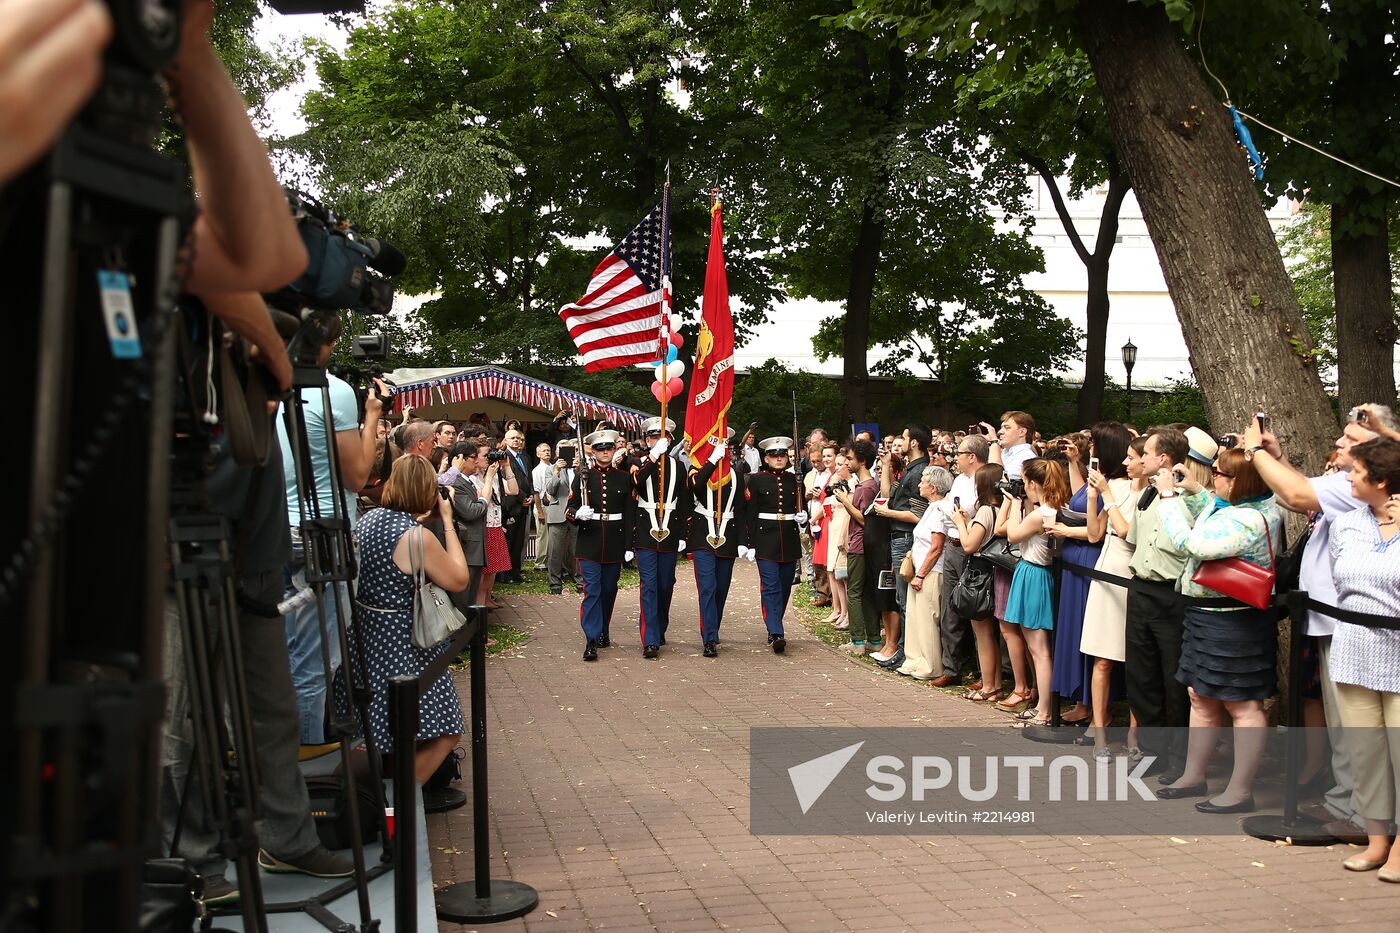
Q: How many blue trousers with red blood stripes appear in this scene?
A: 4